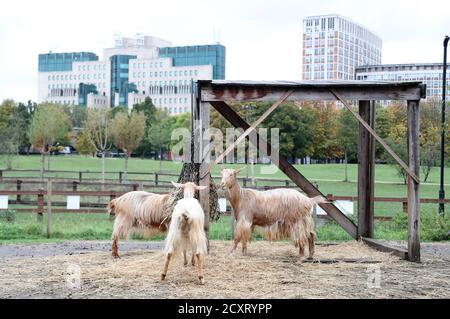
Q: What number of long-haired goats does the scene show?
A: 3